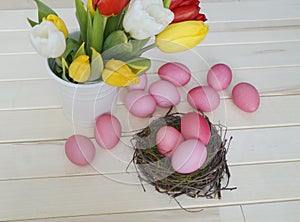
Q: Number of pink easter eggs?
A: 12